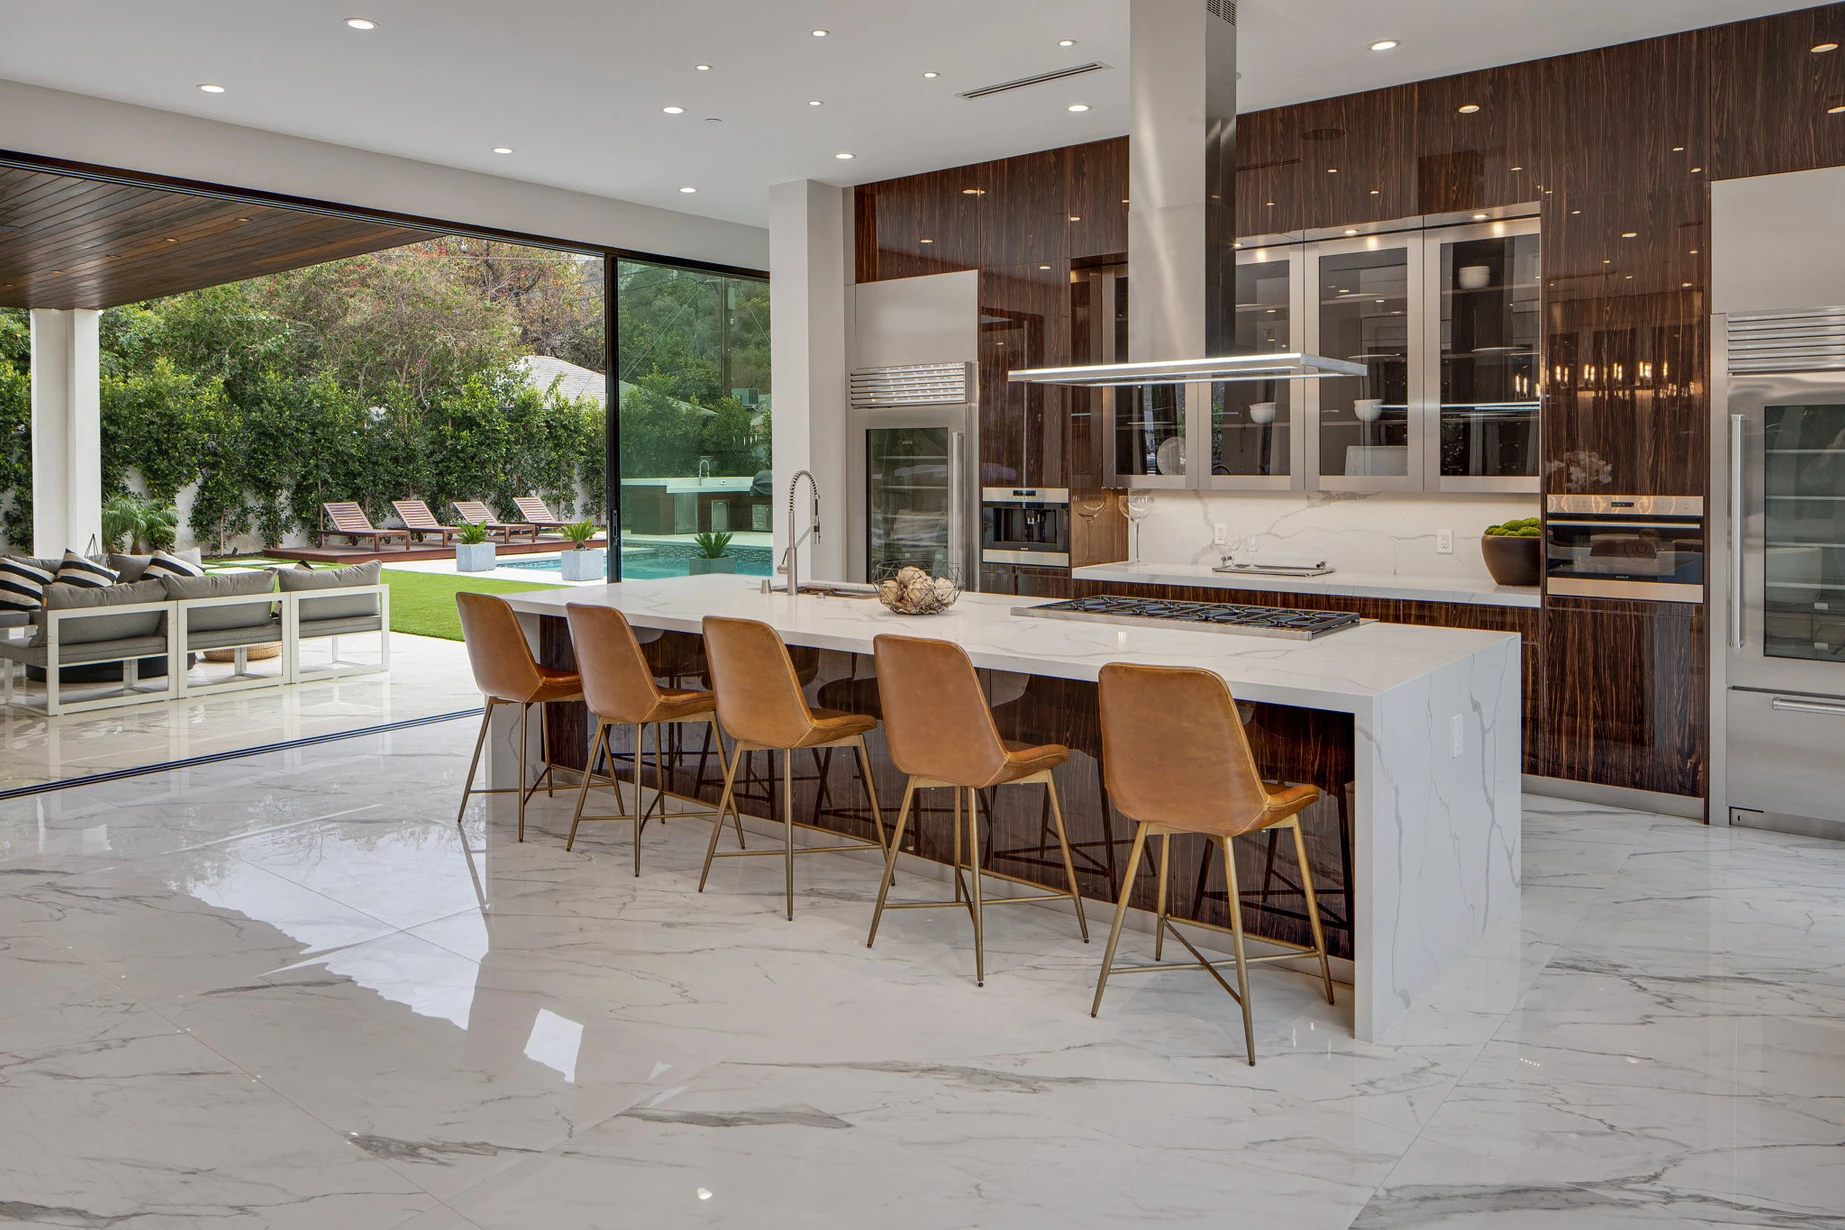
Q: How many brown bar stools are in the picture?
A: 5